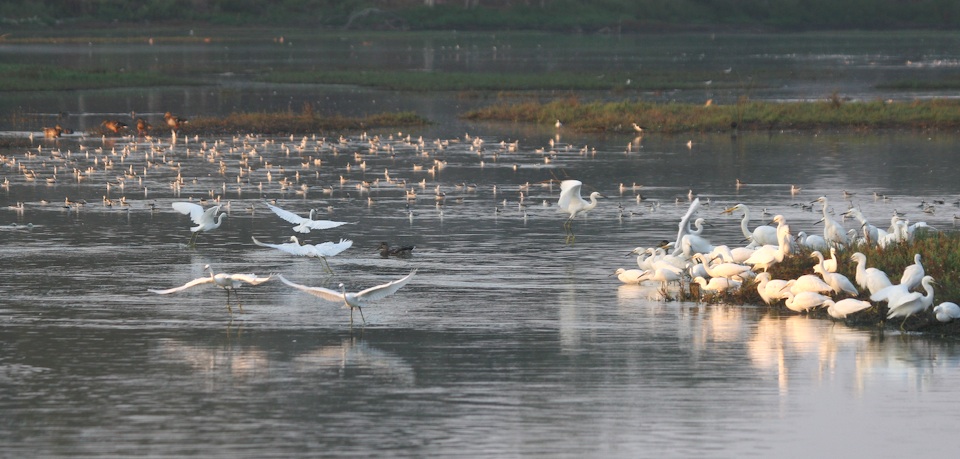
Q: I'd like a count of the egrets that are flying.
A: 6